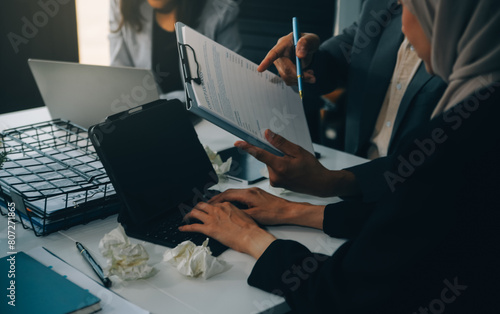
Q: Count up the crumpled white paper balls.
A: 3